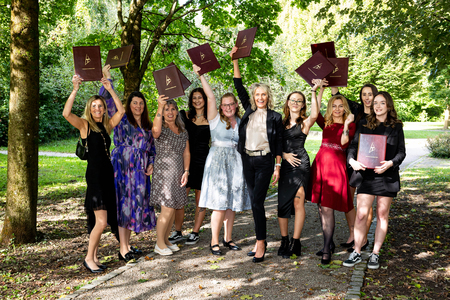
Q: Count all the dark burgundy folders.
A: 10